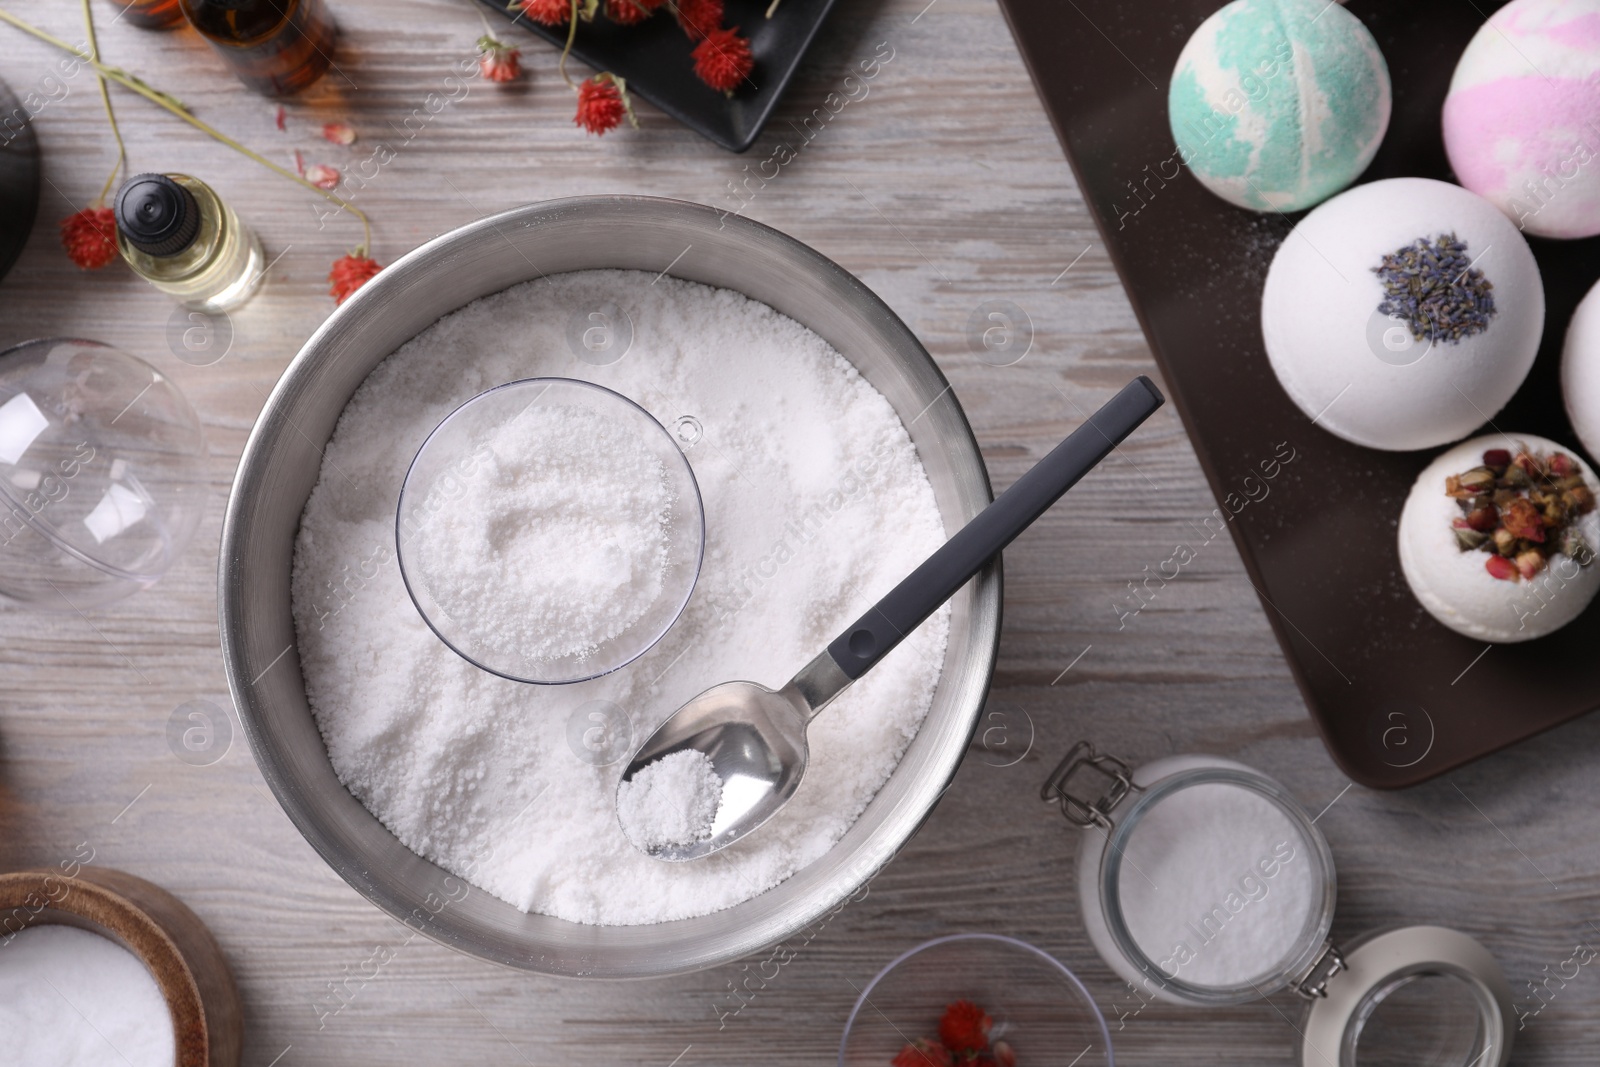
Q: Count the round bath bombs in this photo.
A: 5